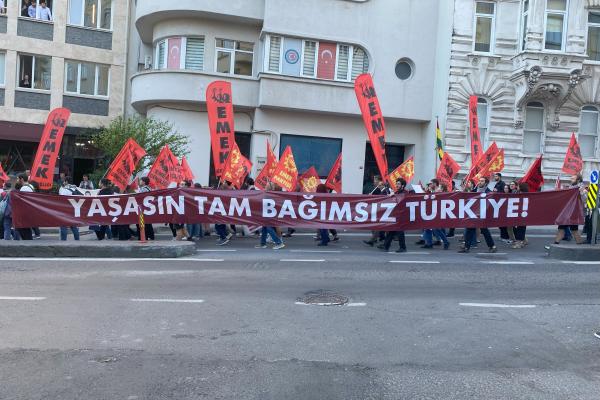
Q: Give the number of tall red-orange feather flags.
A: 4